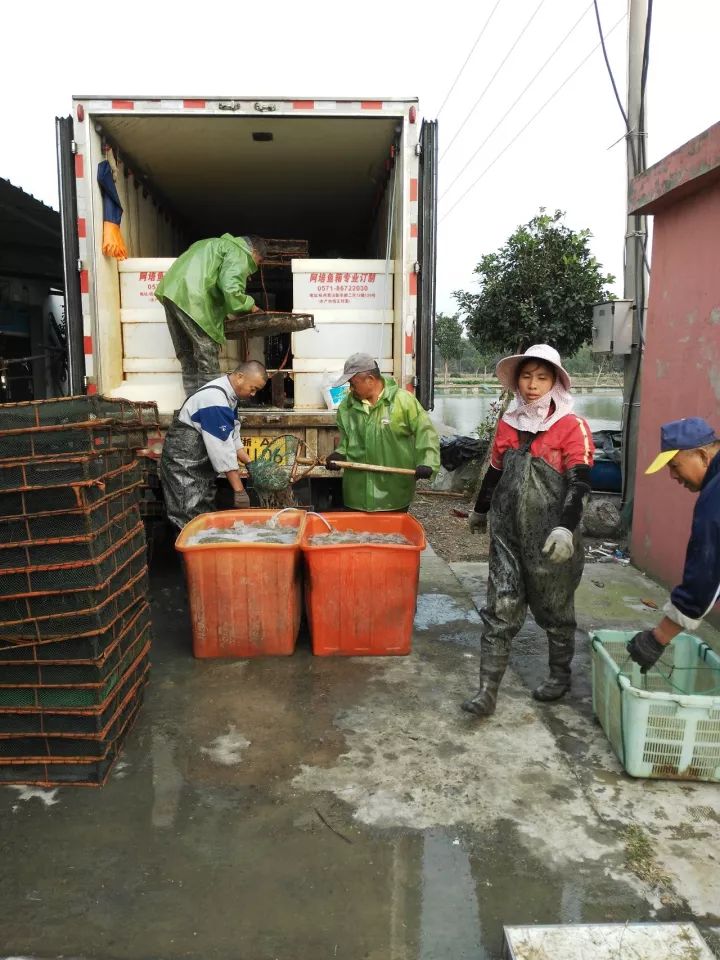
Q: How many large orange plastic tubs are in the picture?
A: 2